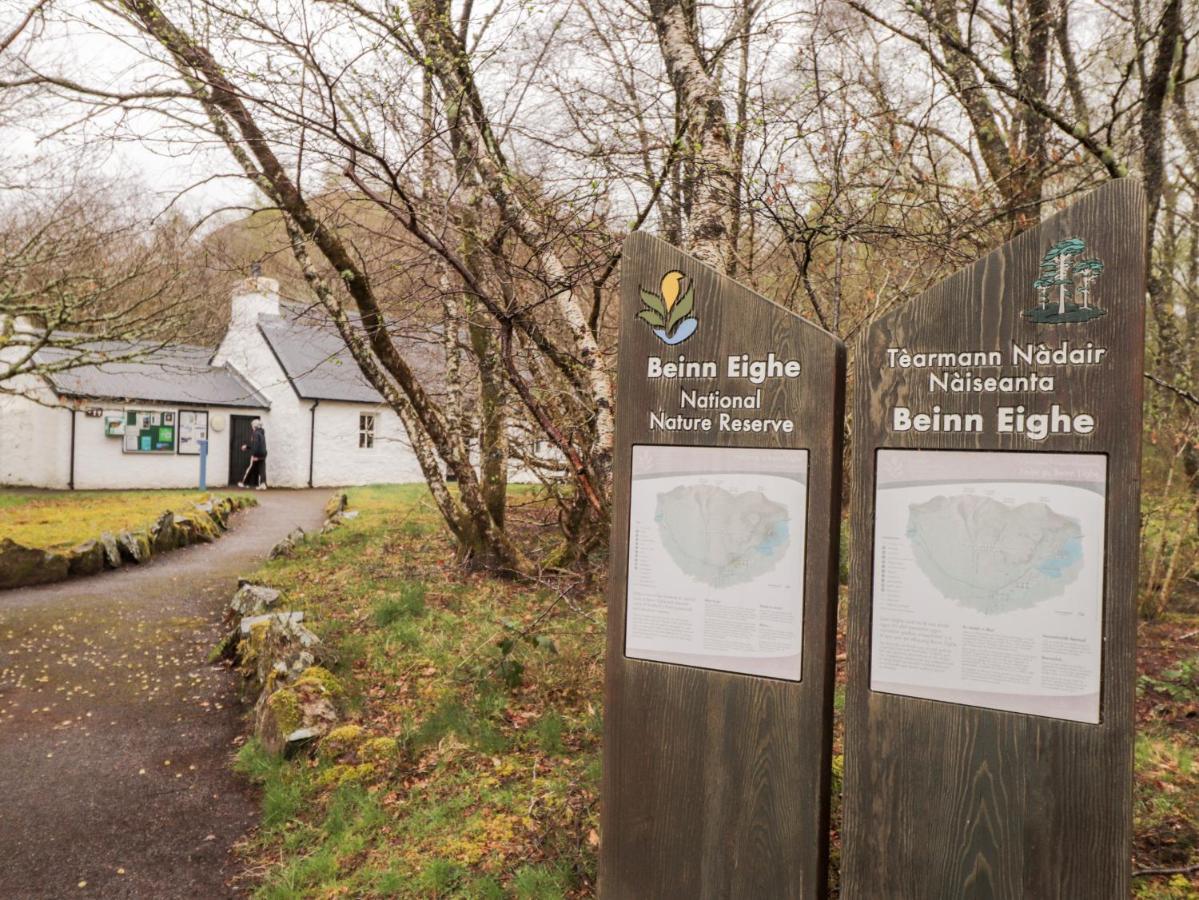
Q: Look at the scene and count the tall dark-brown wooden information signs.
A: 2